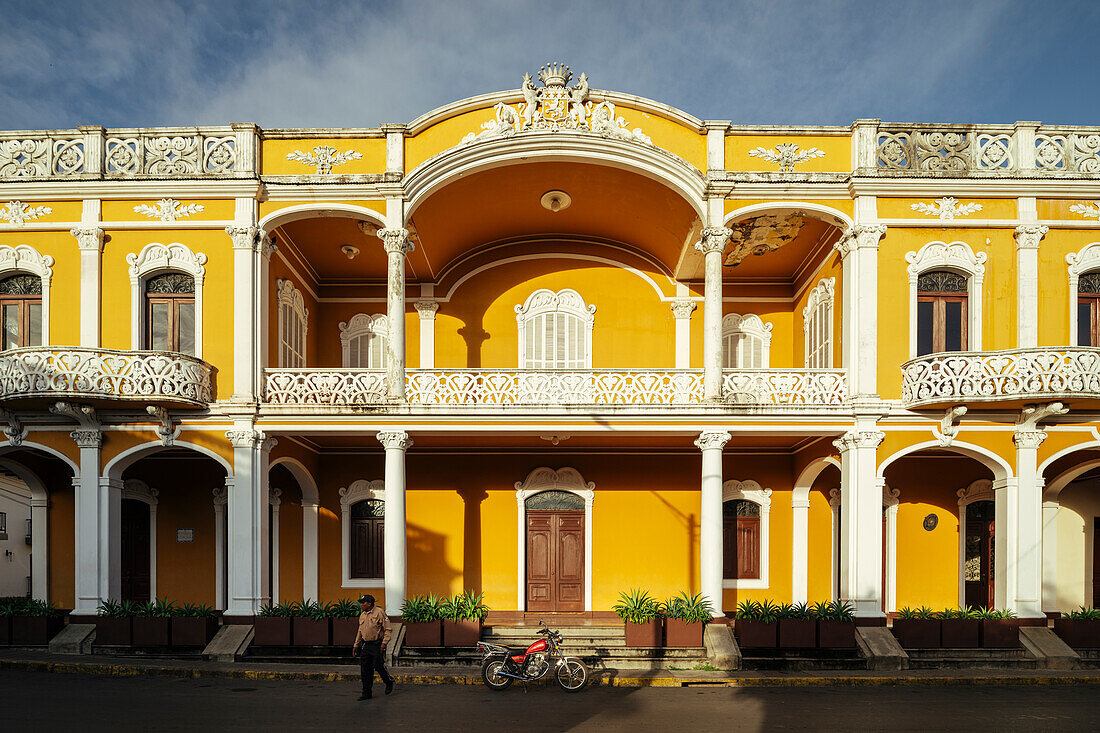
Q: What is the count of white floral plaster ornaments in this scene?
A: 6